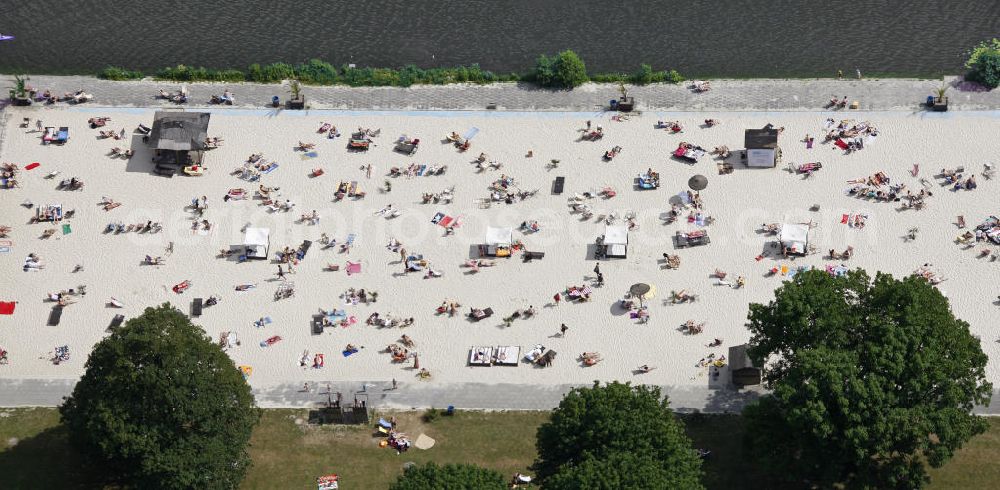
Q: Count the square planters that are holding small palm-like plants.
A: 4